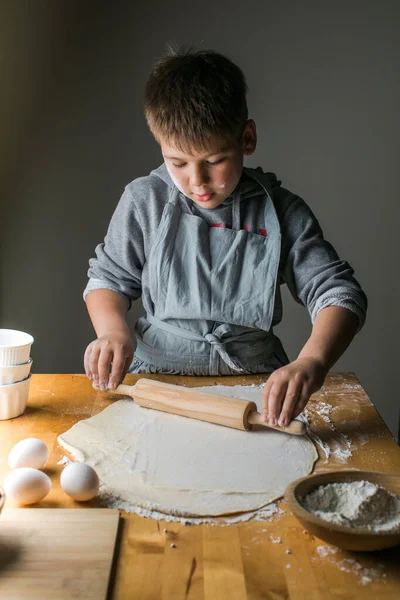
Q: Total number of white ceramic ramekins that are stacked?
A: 3